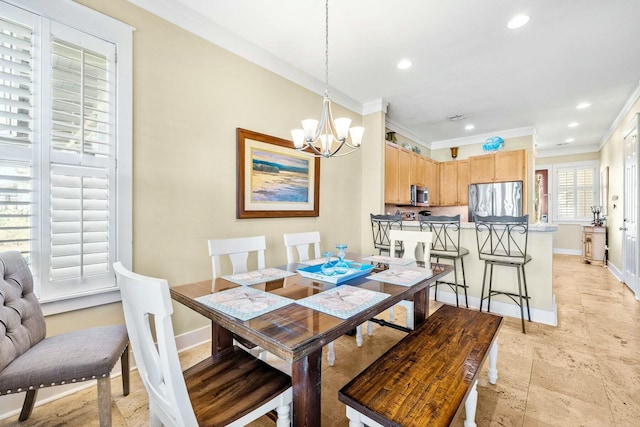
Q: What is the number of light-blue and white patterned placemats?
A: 6